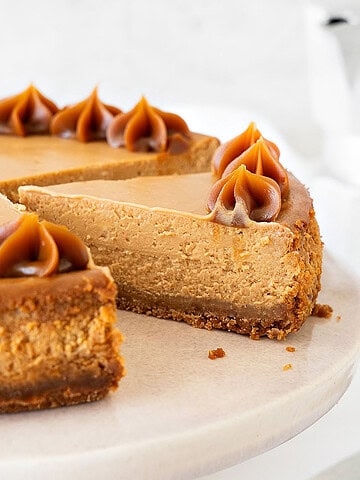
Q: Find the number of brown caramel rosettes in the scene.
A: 7